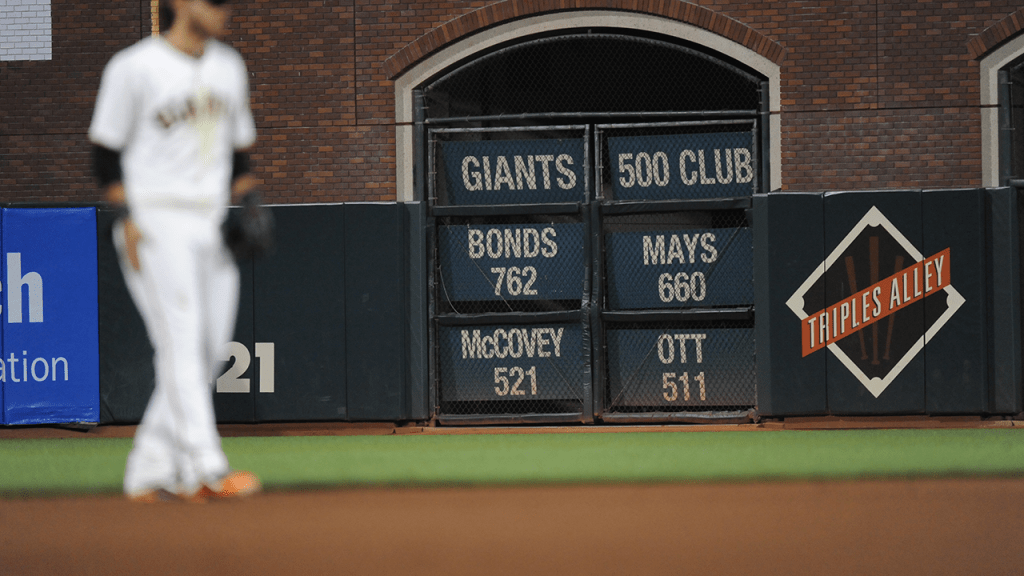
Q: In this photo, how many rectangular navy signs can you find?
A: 6